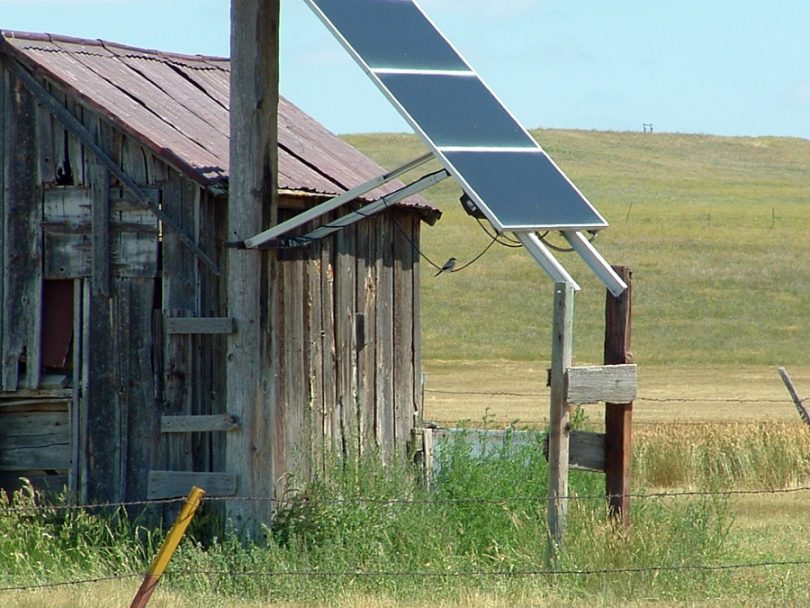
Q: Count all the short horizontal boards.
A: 5